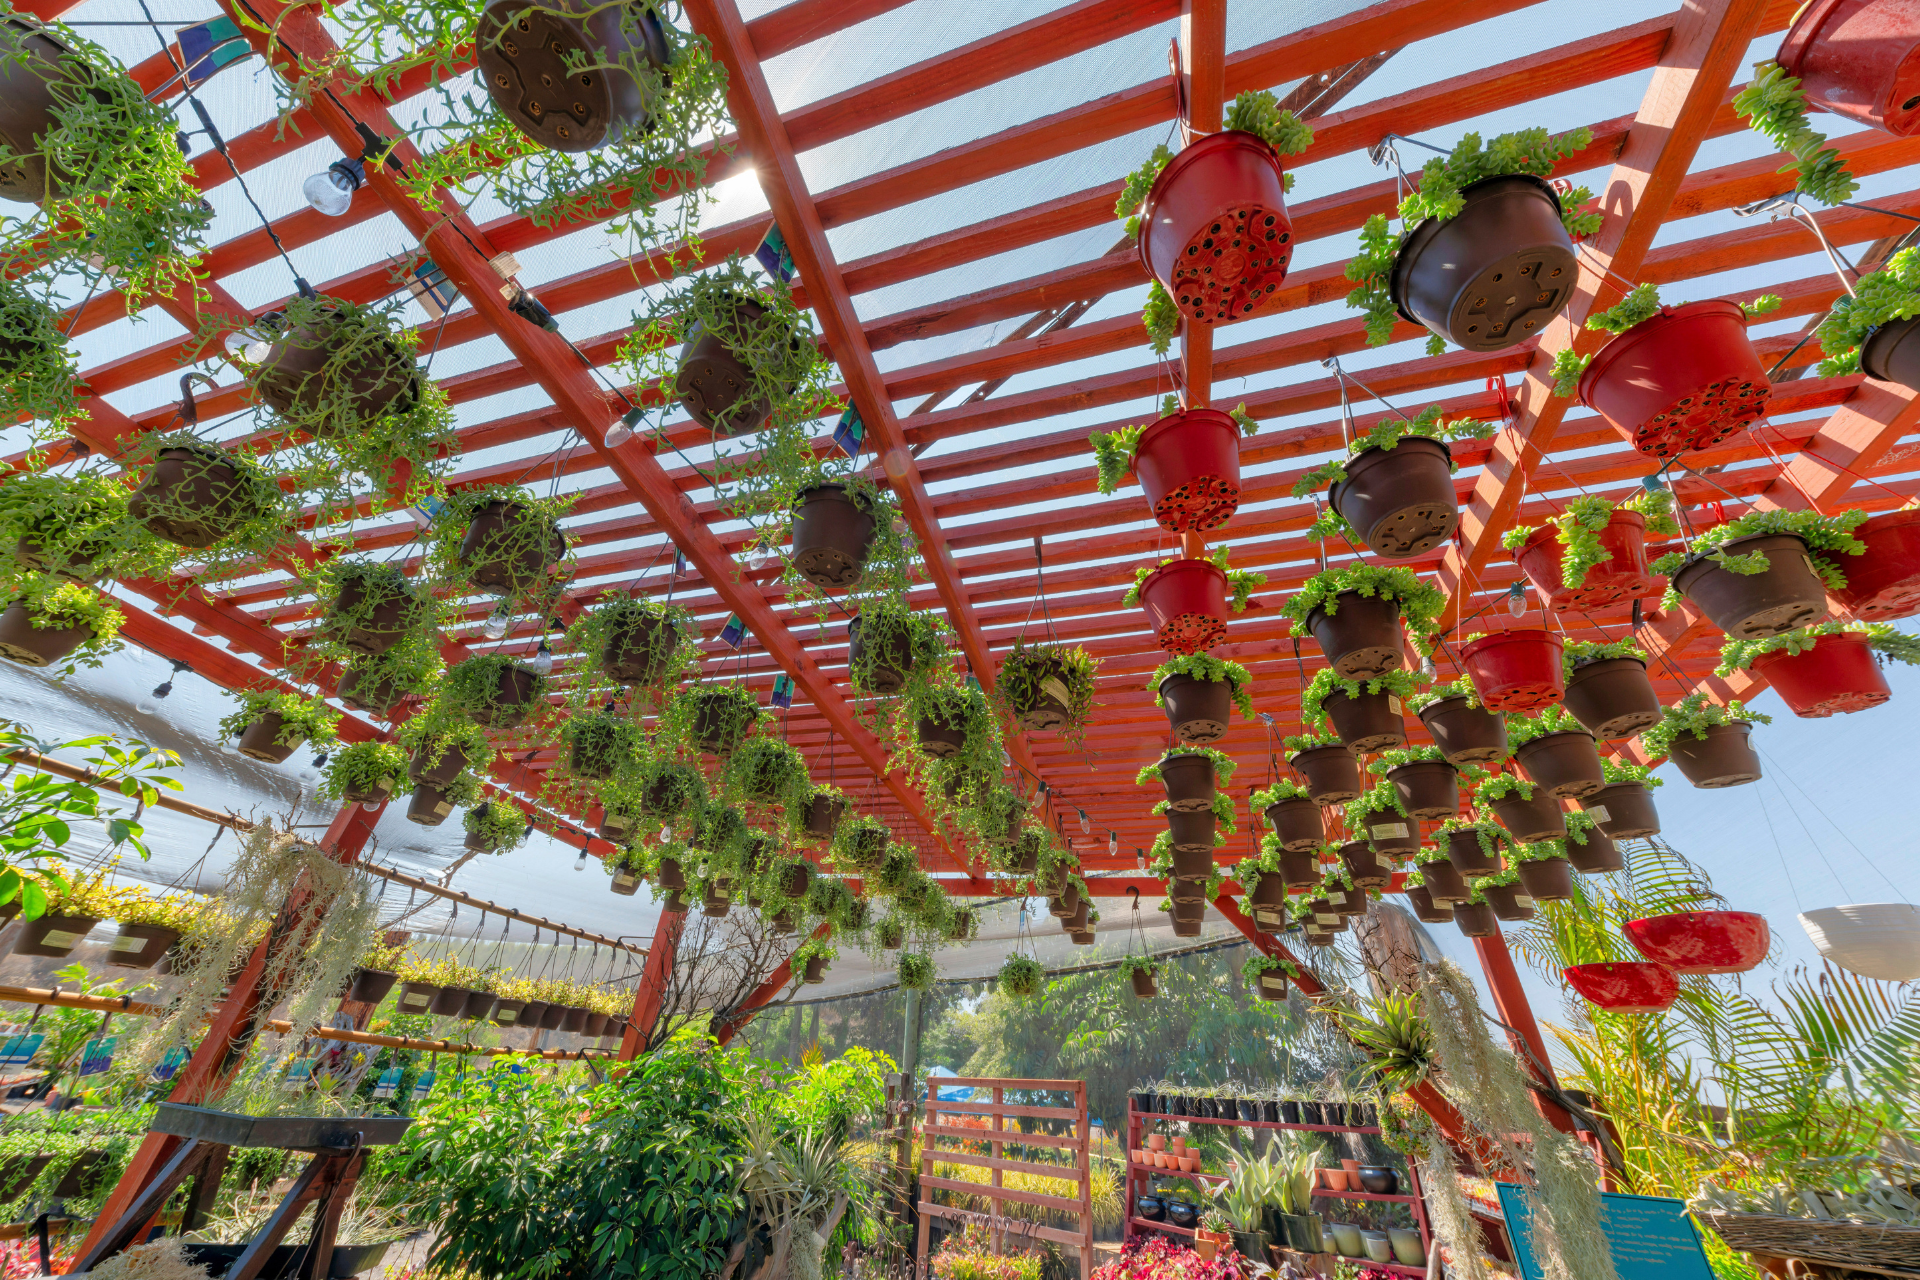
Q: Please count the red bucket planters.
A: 9